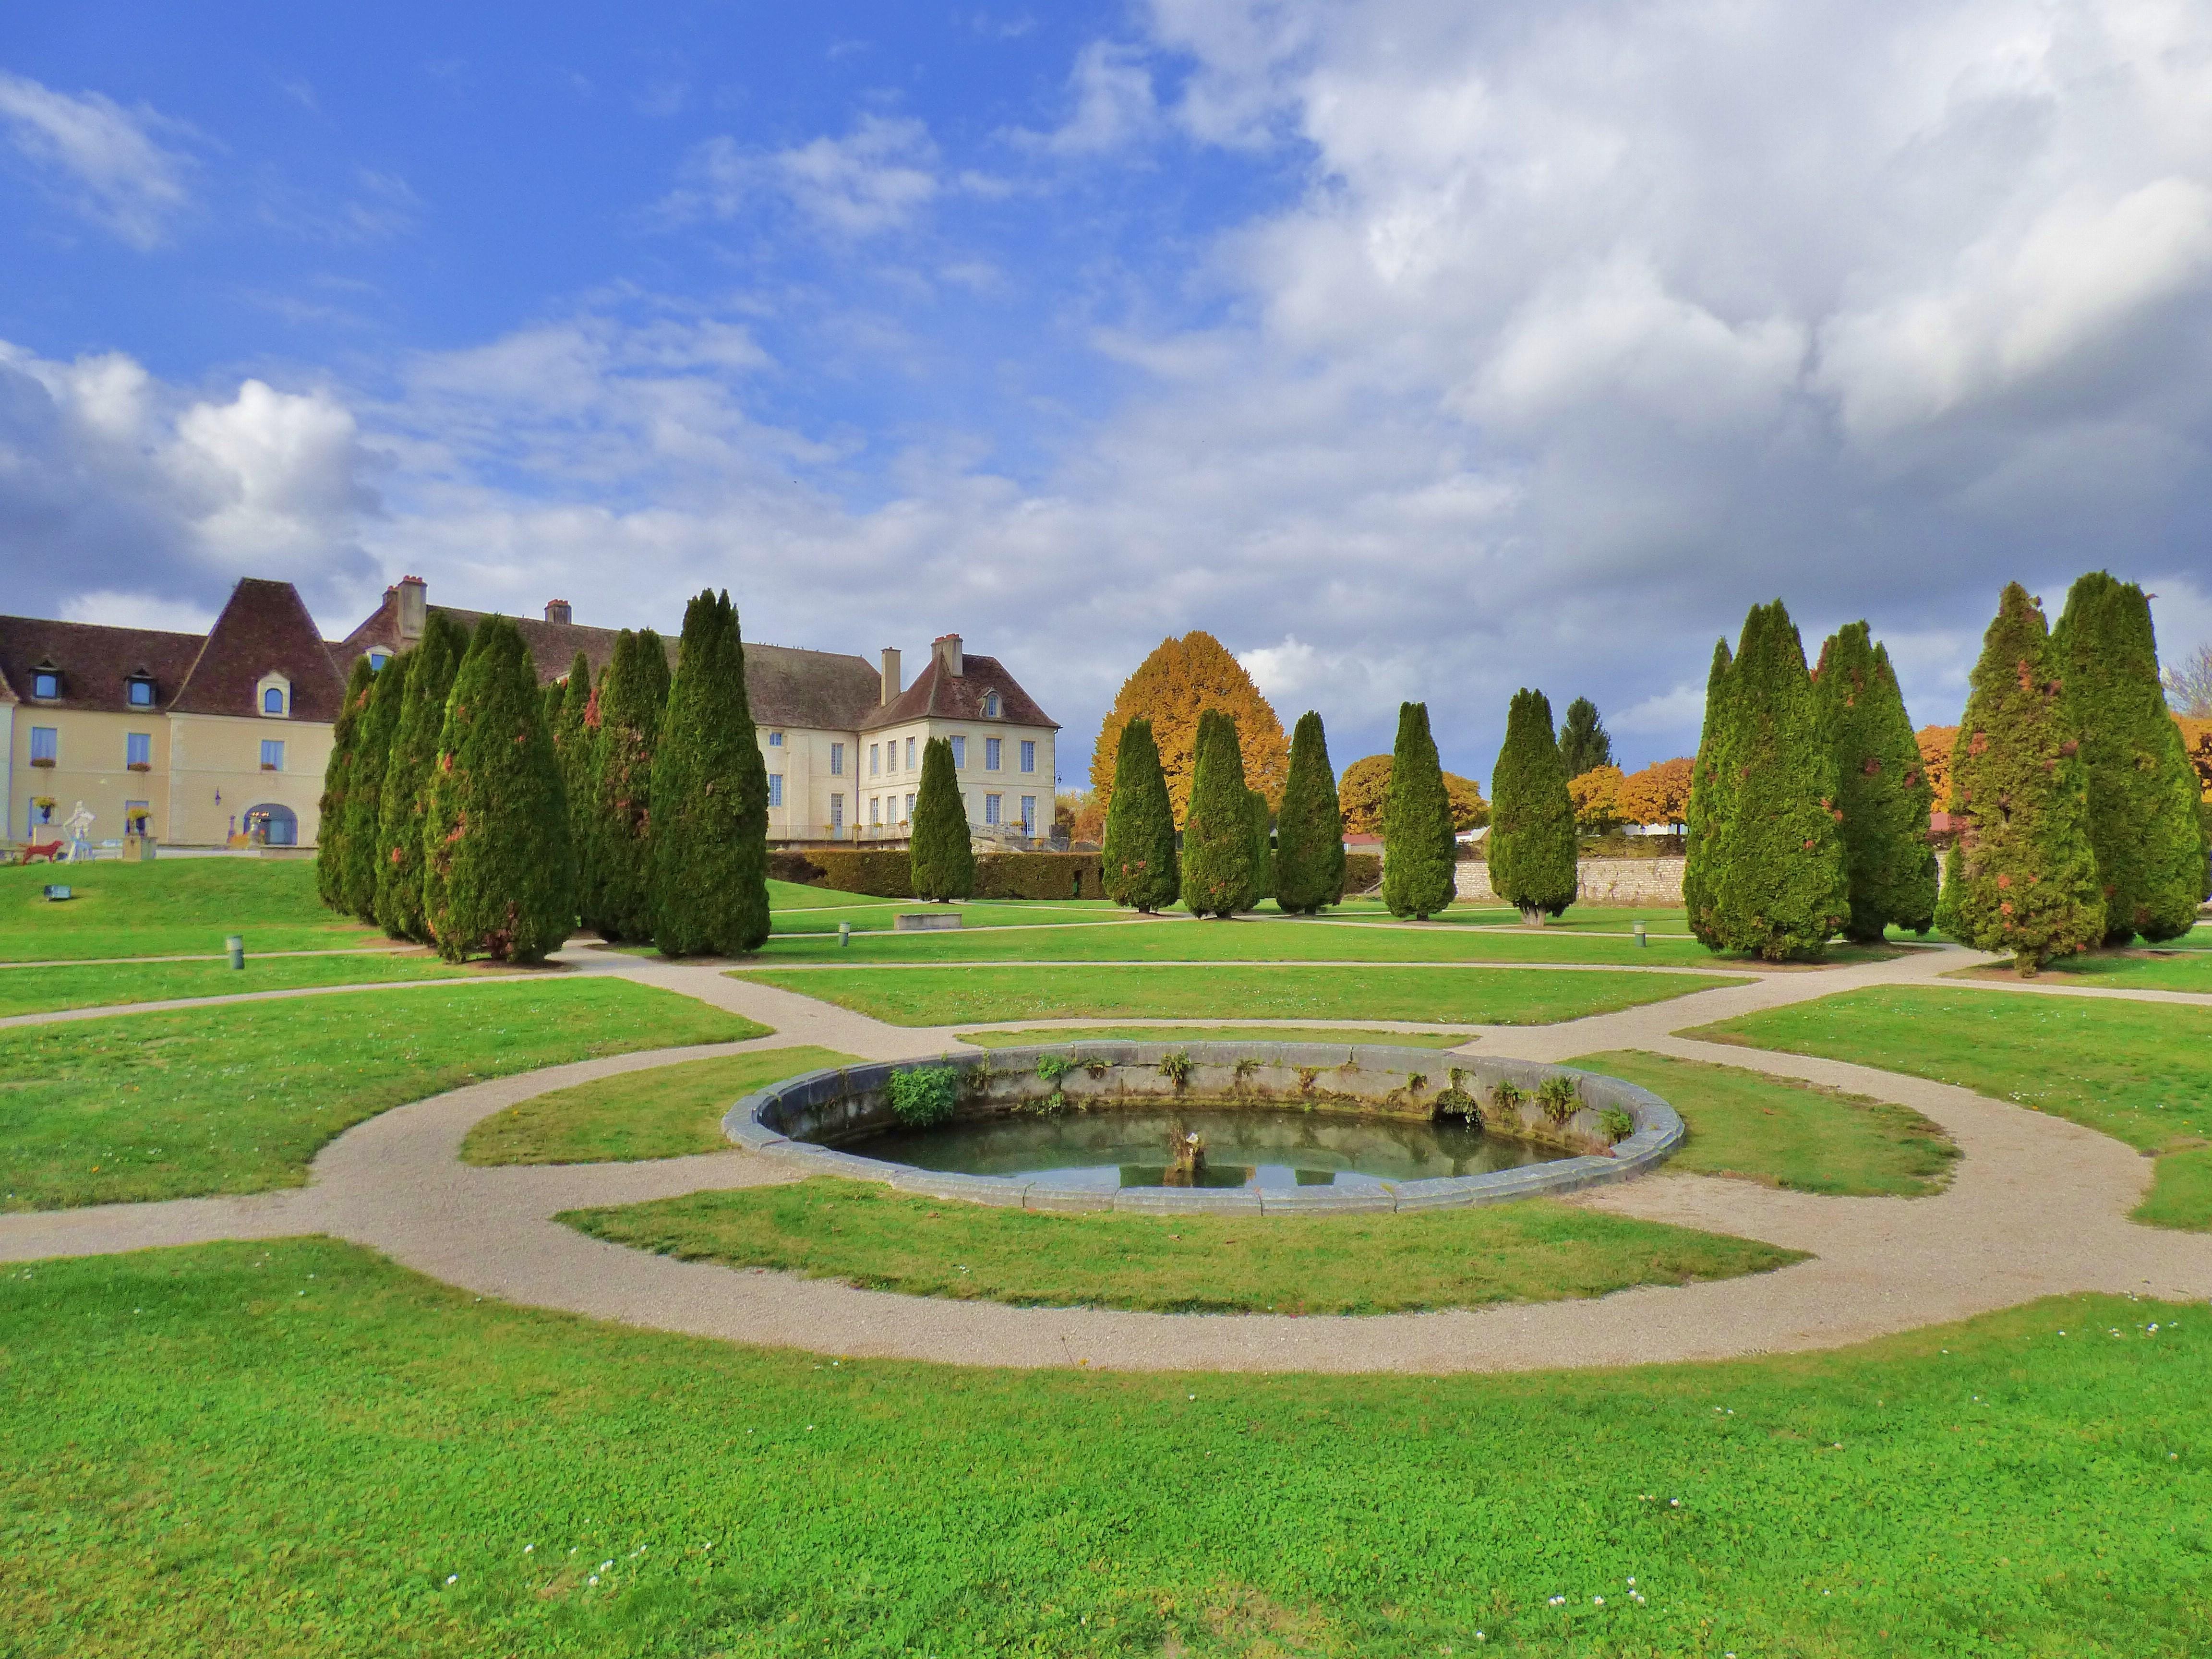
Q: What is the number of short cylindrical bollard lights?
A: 3